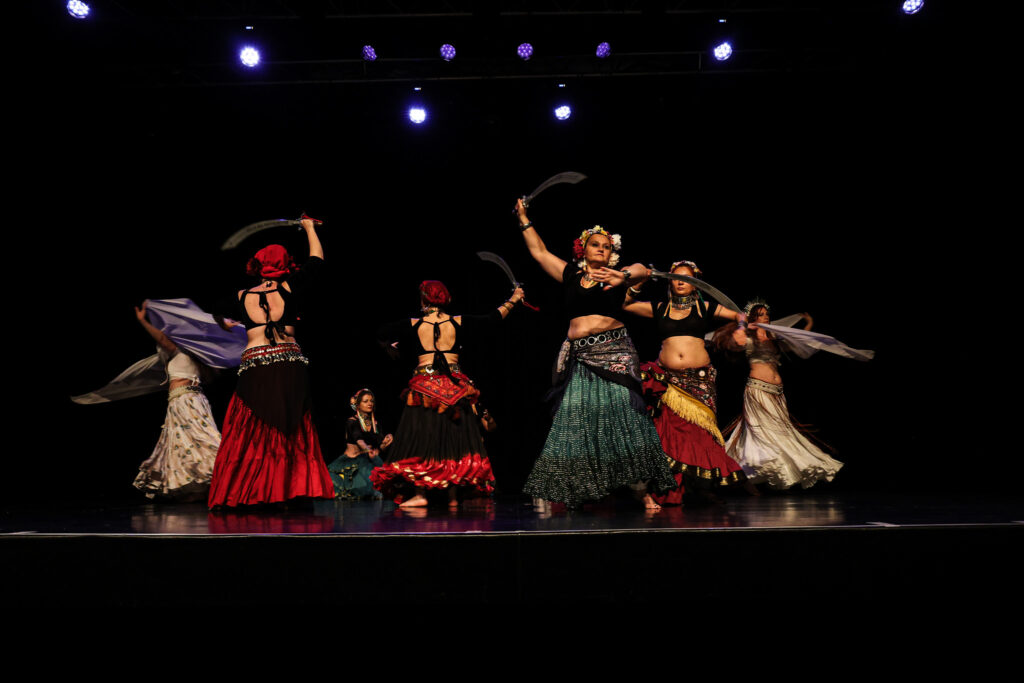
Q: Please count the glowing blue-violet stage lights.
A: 10